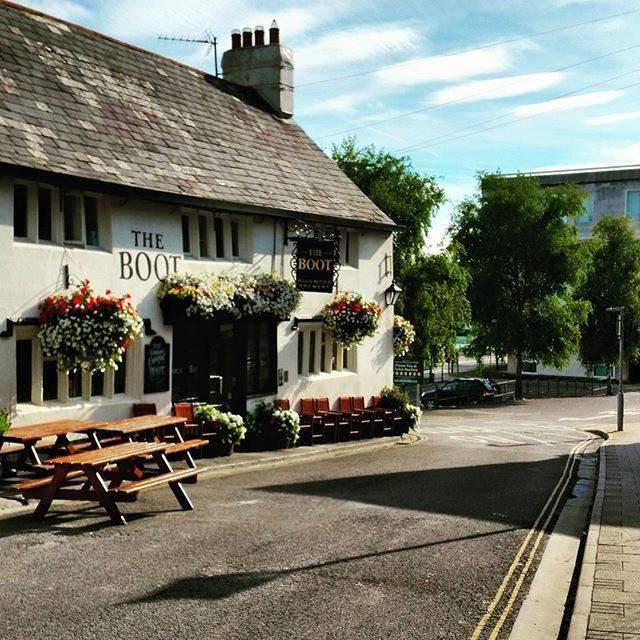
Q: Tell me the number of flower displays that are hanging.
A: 4